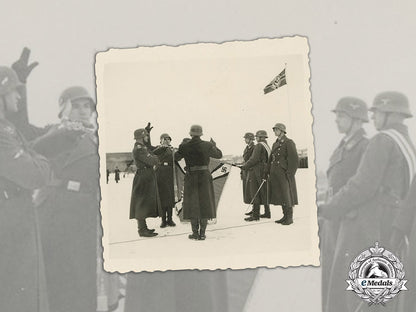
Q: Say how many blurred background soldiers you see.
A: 4